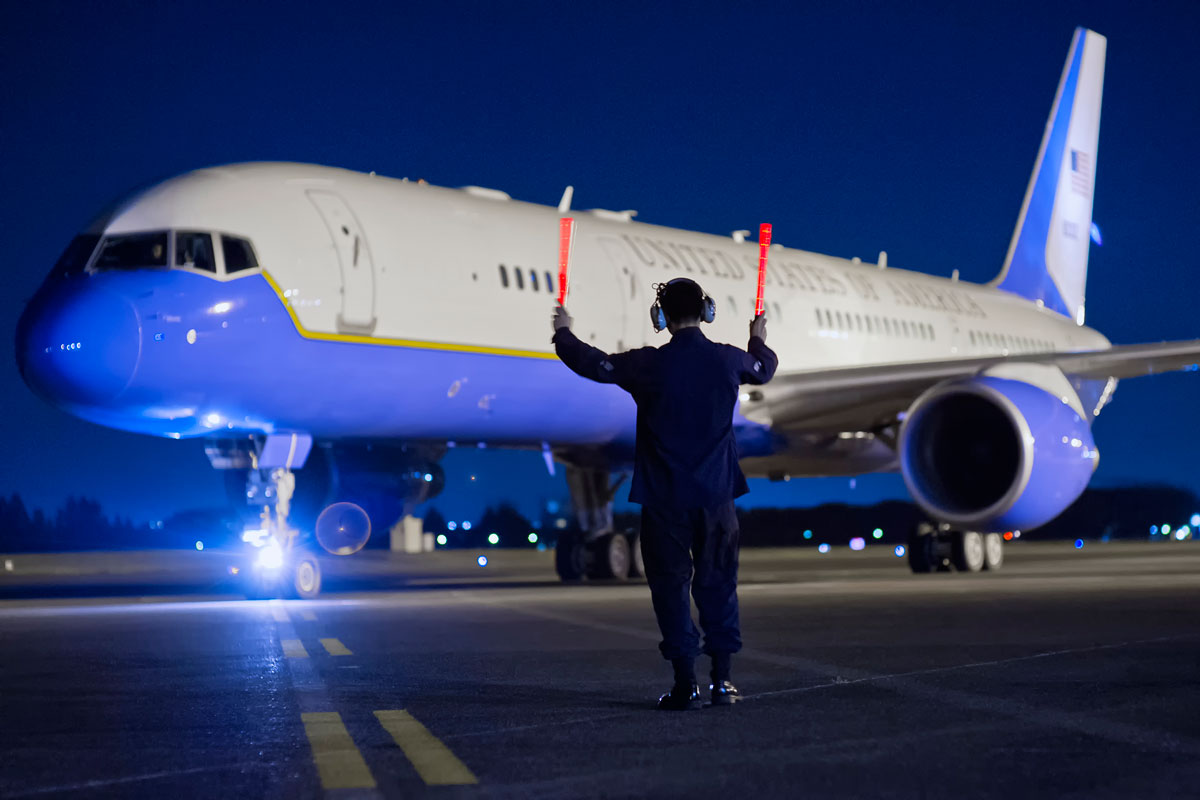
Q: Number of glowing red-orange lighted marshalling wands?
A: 2